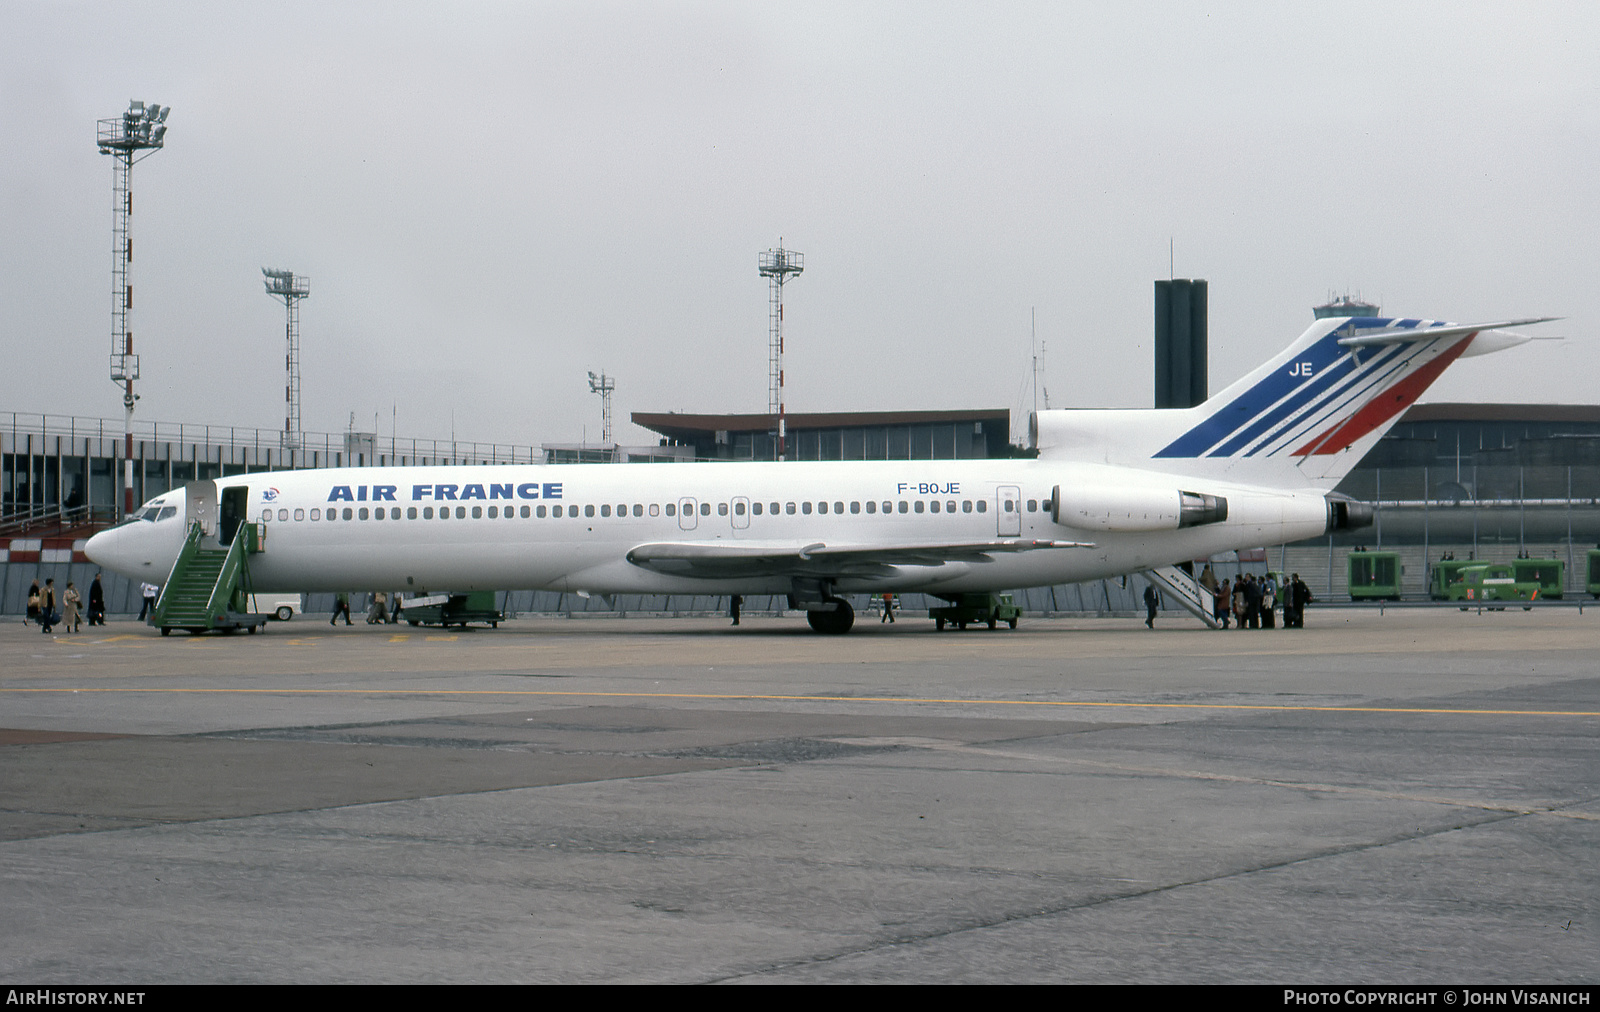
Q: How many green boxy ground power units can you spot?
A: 4